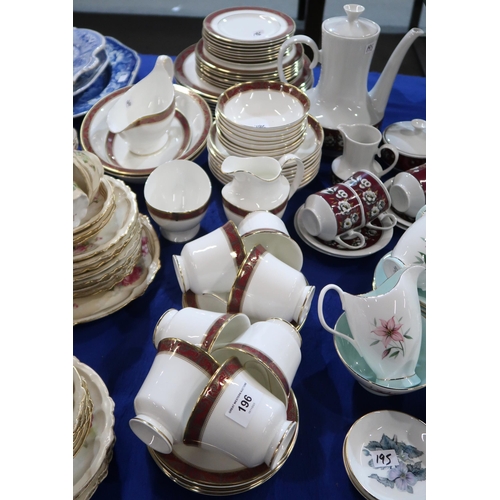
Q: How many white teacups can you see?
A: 7